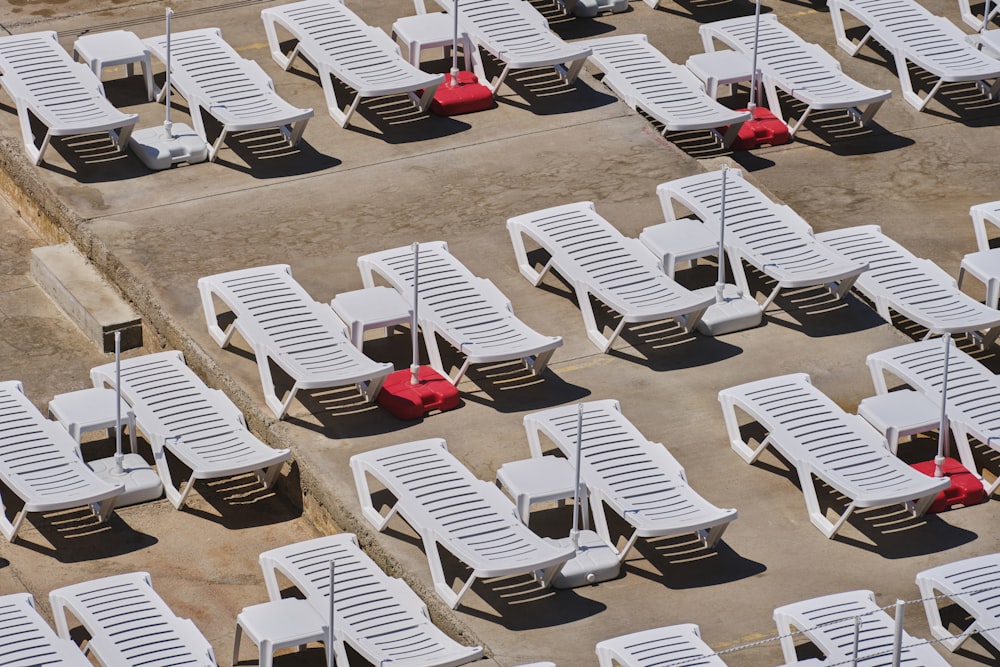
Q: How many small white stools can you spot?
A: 11